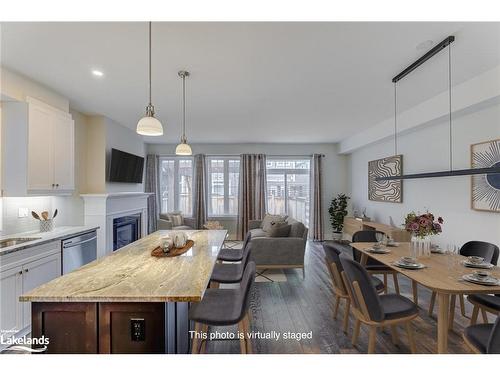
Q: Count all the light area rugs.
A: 1